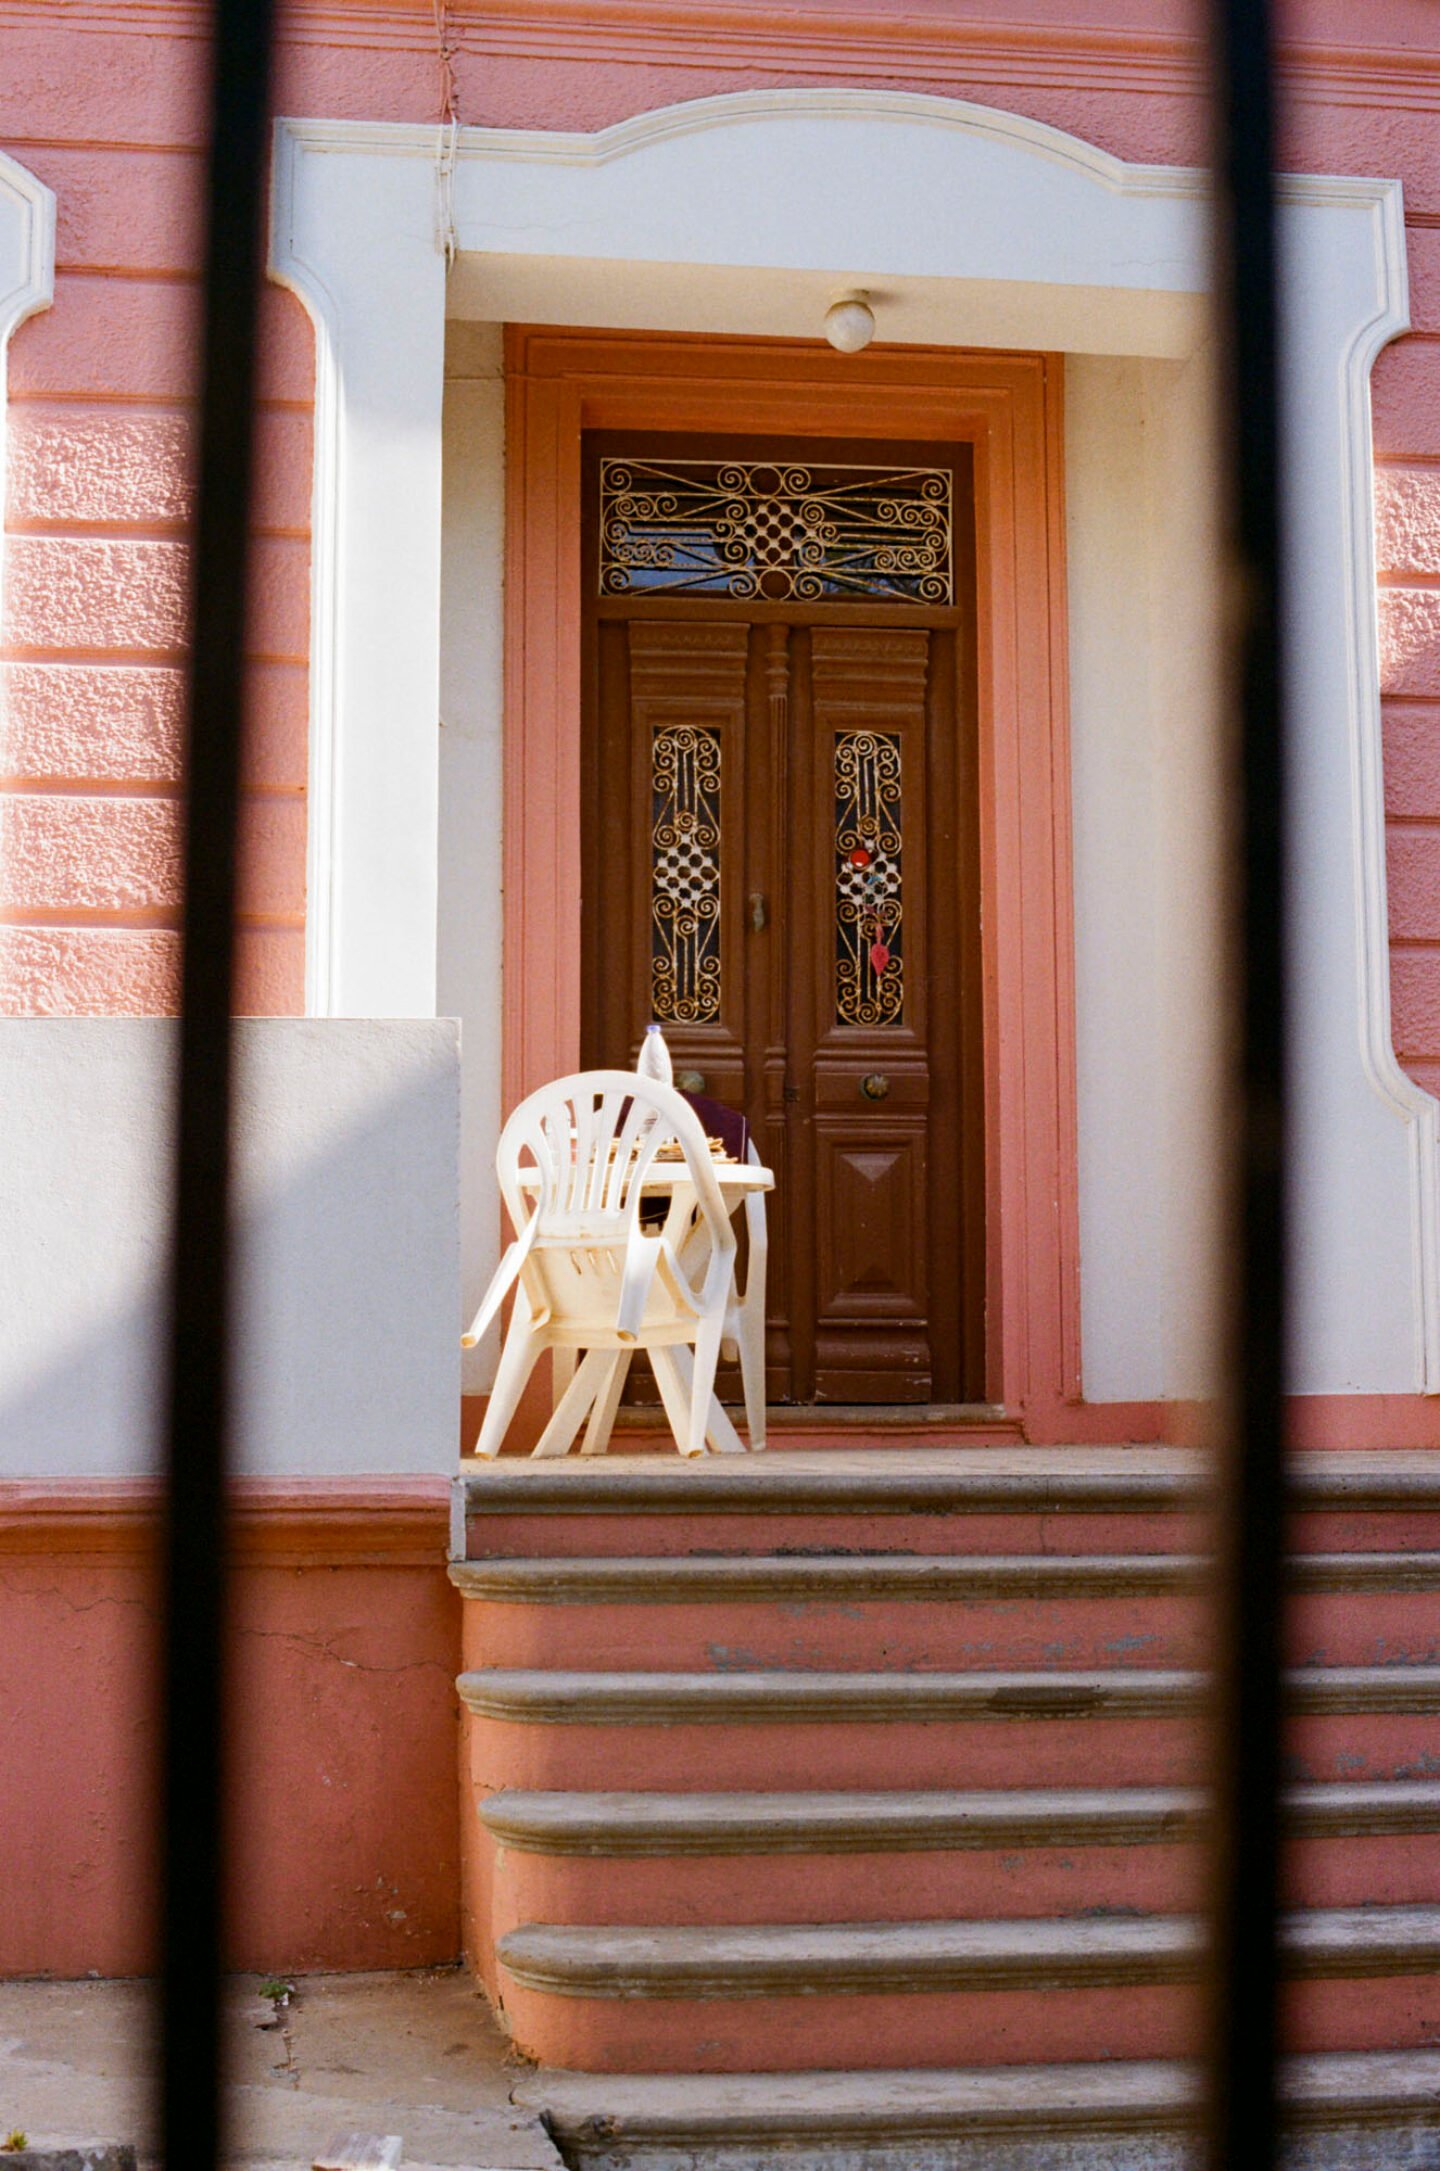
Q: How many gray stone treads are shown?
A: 6